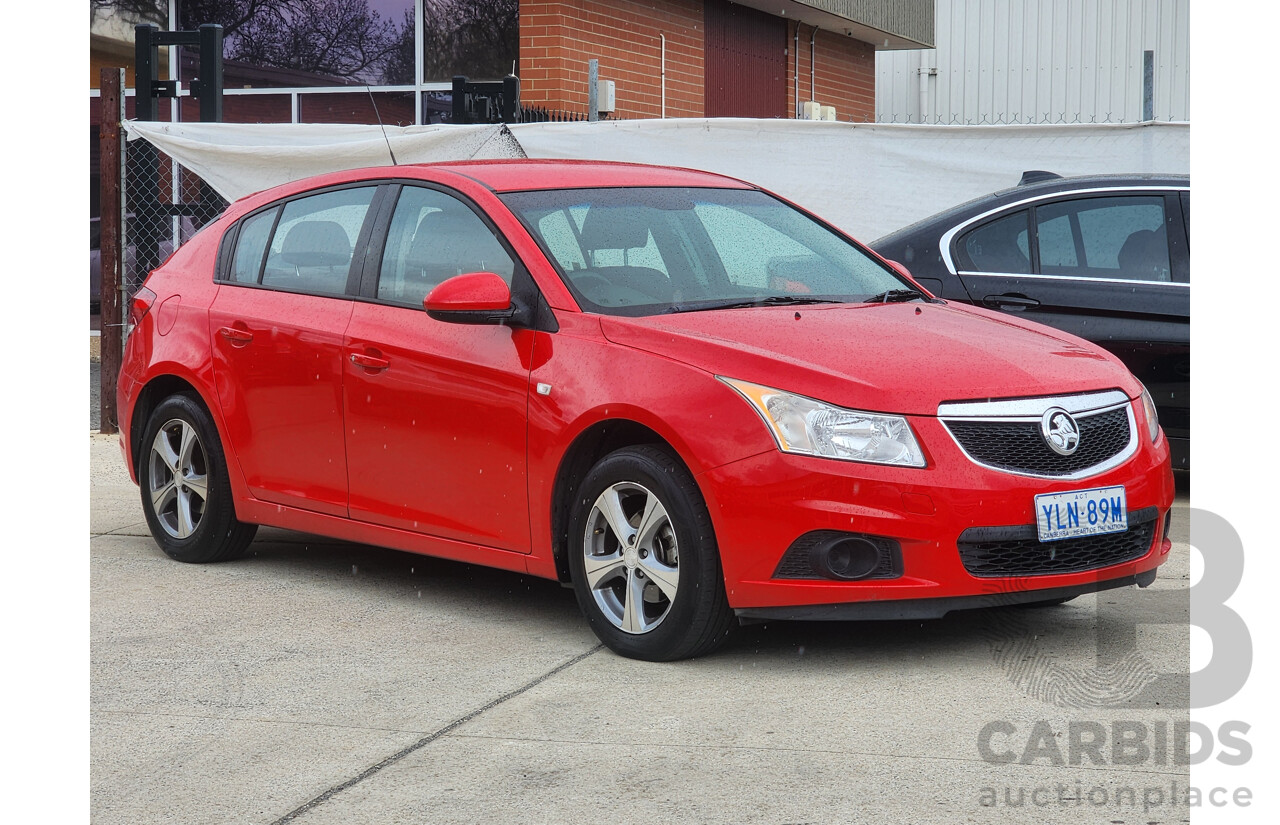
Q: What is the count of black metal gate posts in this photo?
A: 4